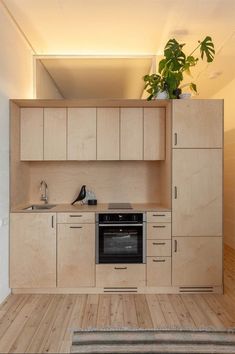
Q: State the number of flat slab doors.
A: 11